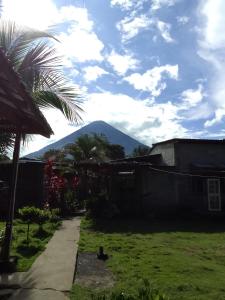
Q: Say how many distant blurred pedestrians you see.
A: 0